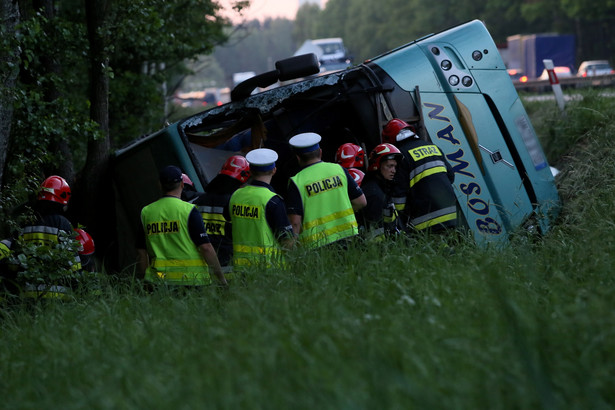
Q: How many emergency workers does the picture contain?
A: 11